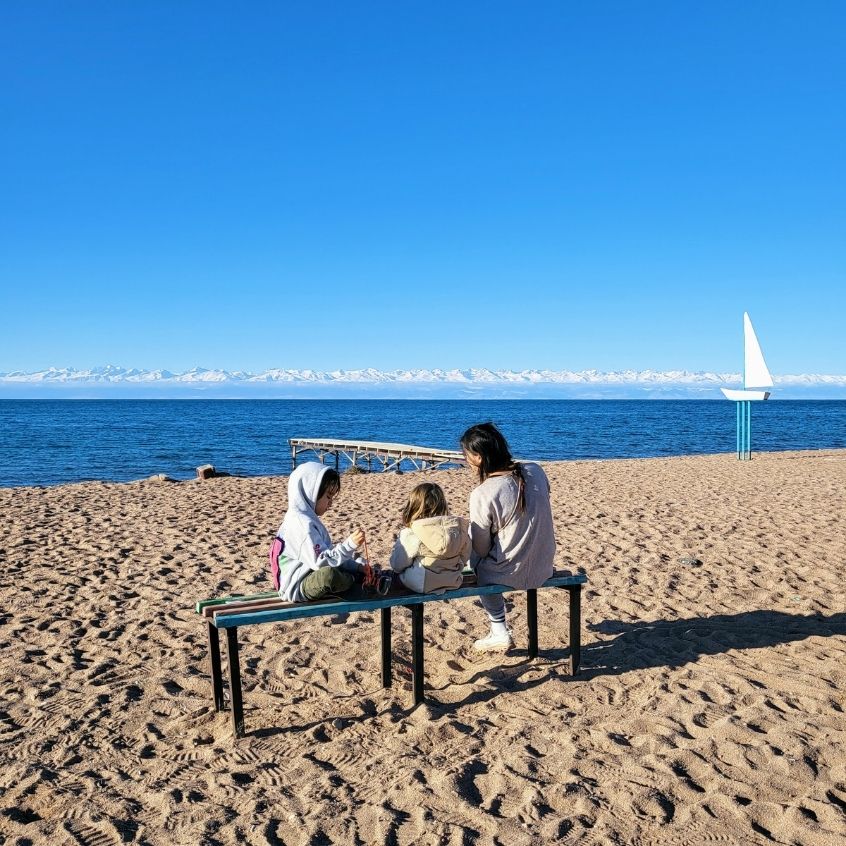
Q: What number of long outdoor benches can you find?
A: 1